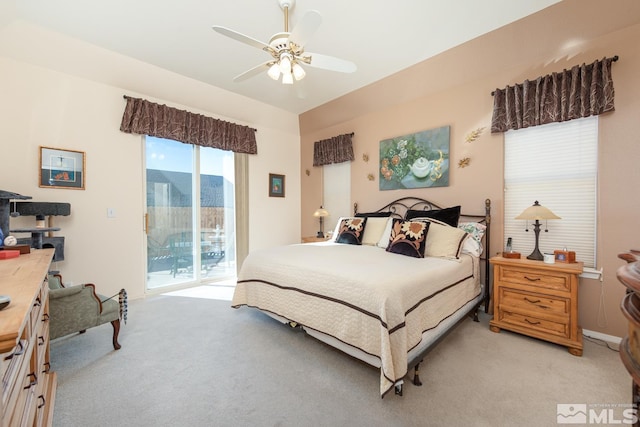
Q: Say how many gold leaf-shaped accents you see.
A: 5